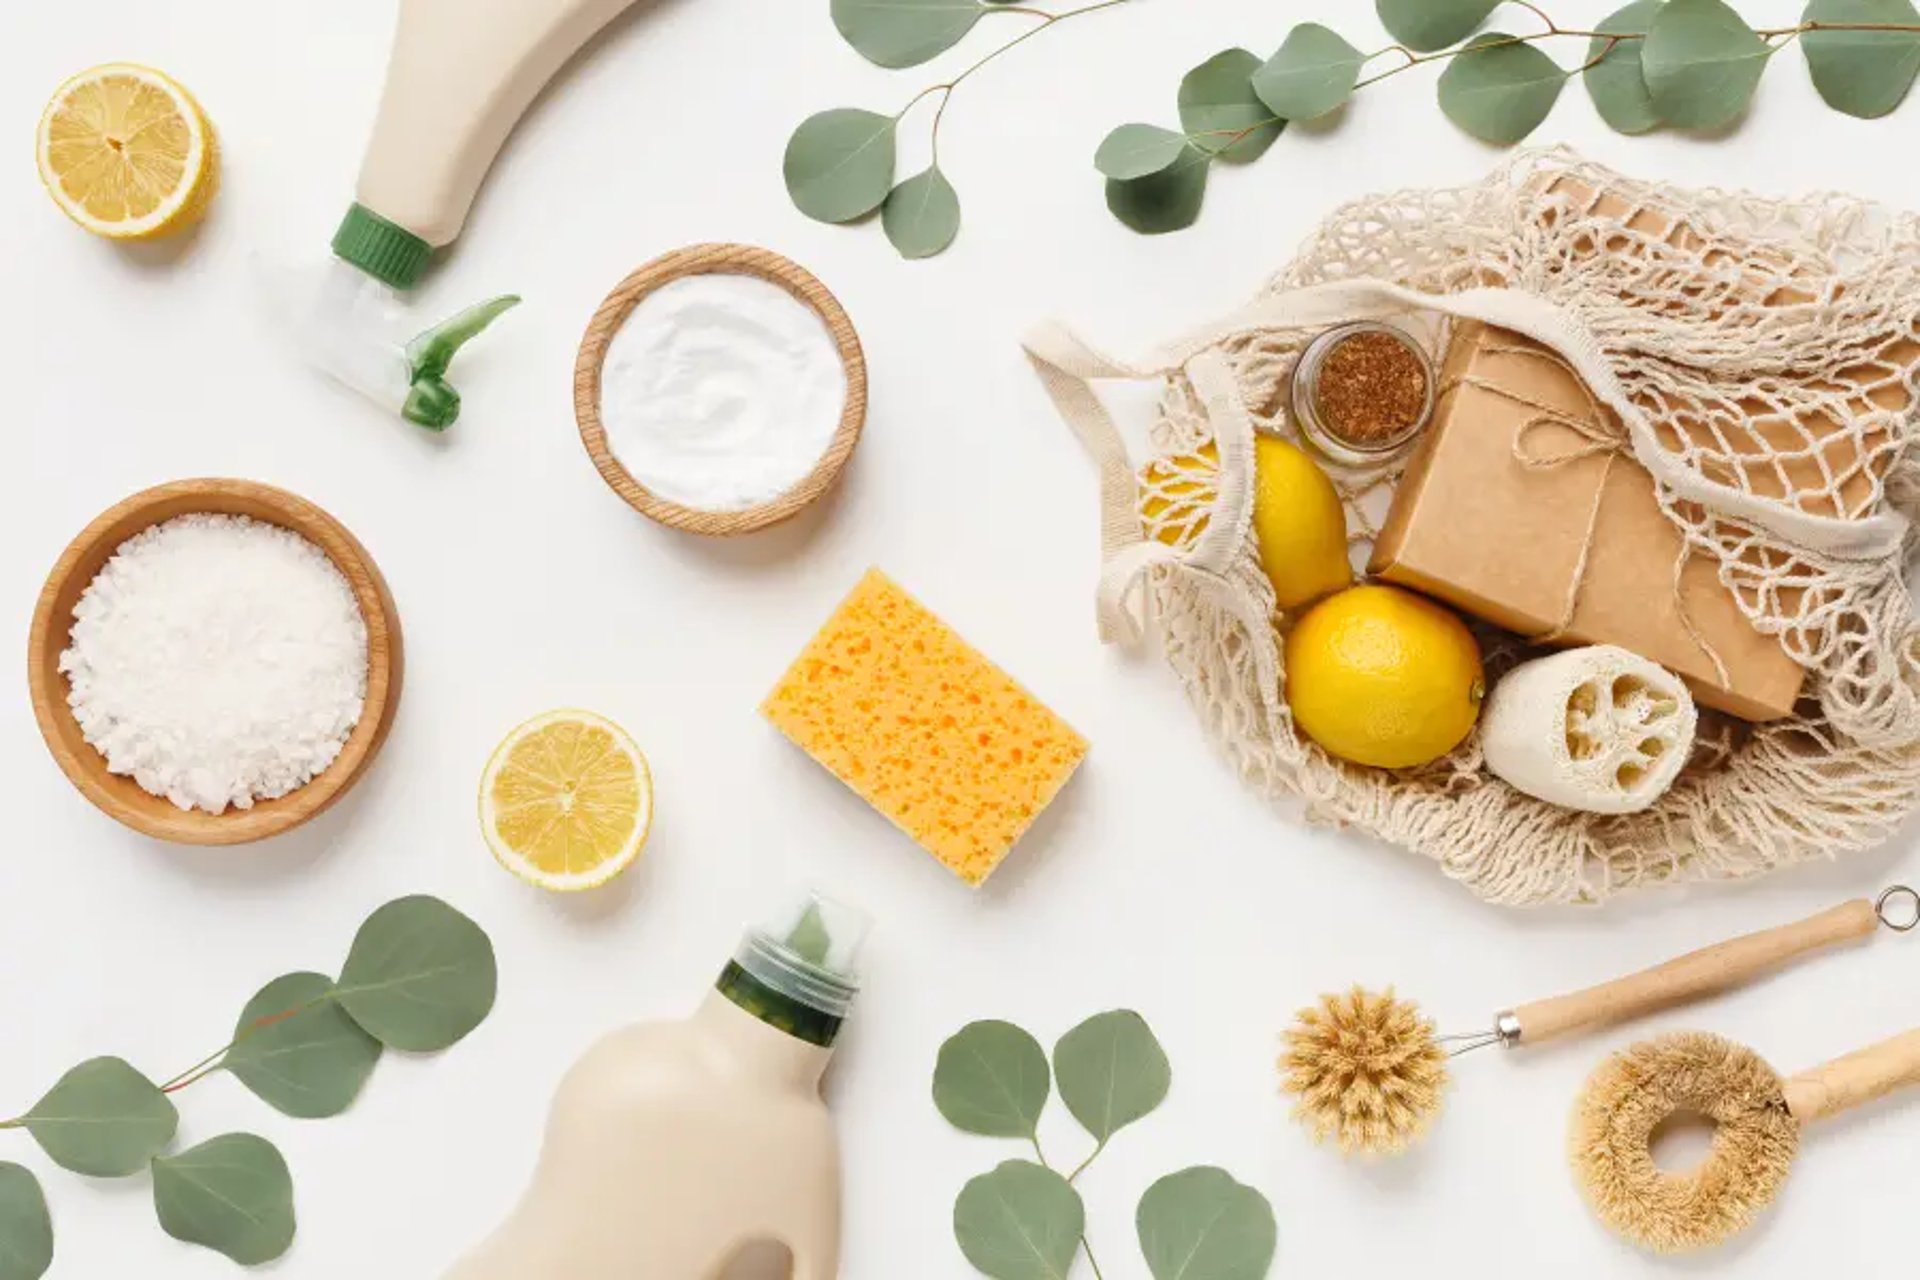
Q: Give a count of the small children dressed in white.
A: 0